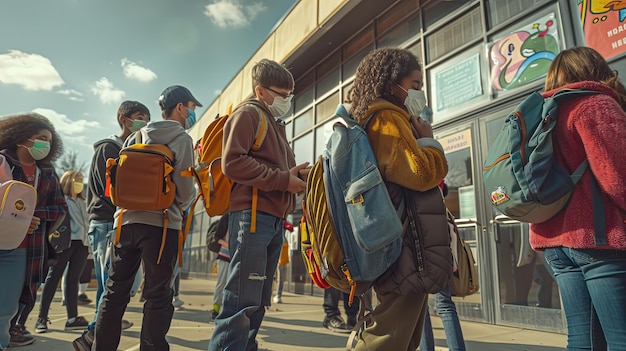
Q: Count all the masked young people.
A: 6